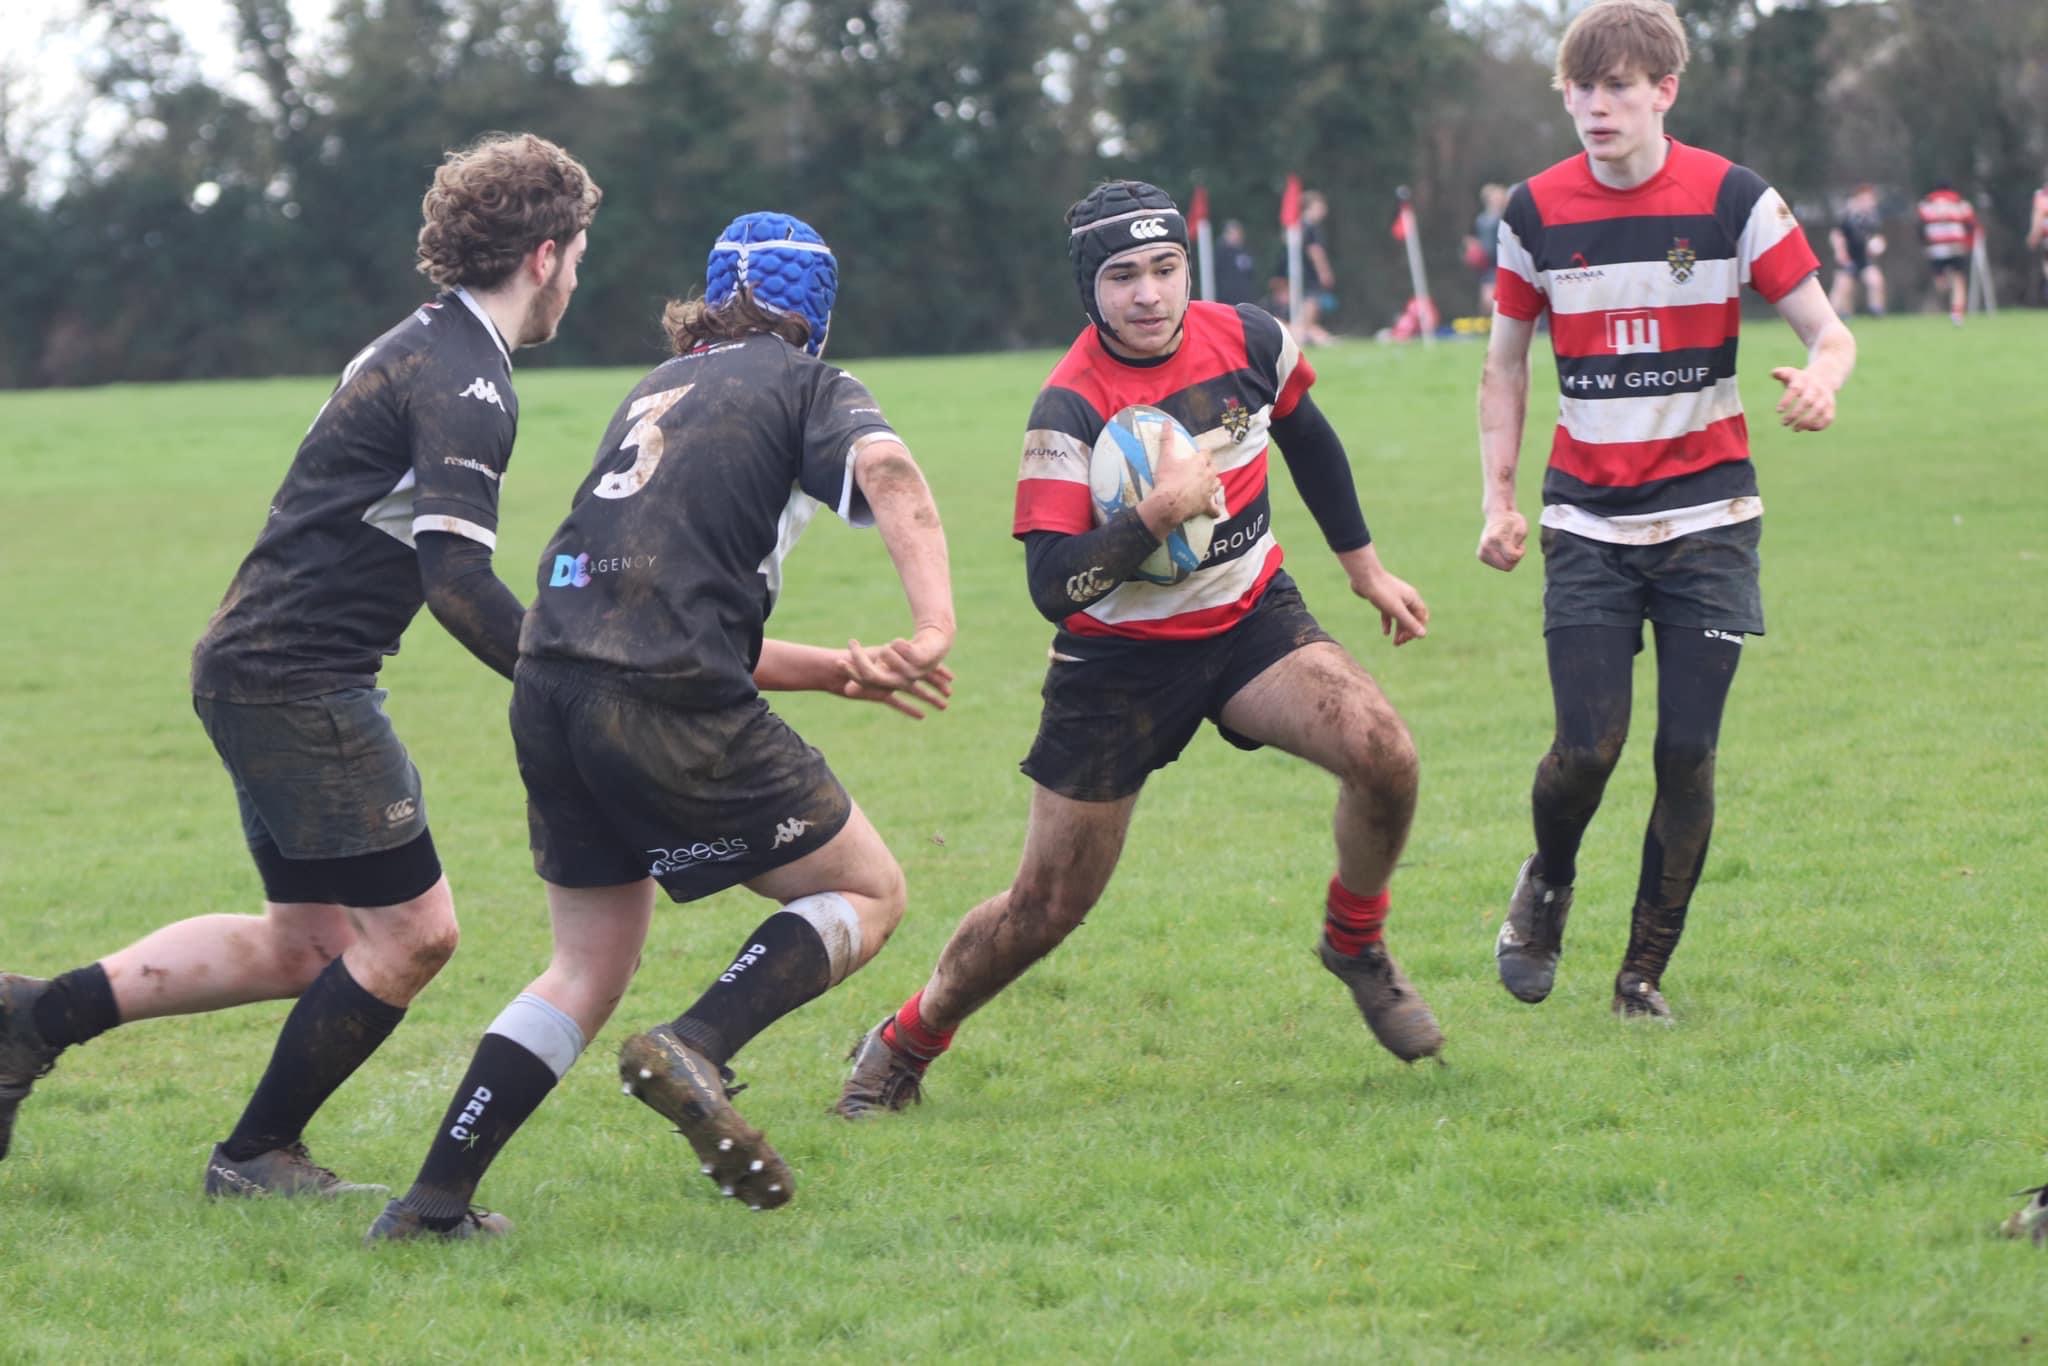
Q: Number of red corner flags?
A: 3